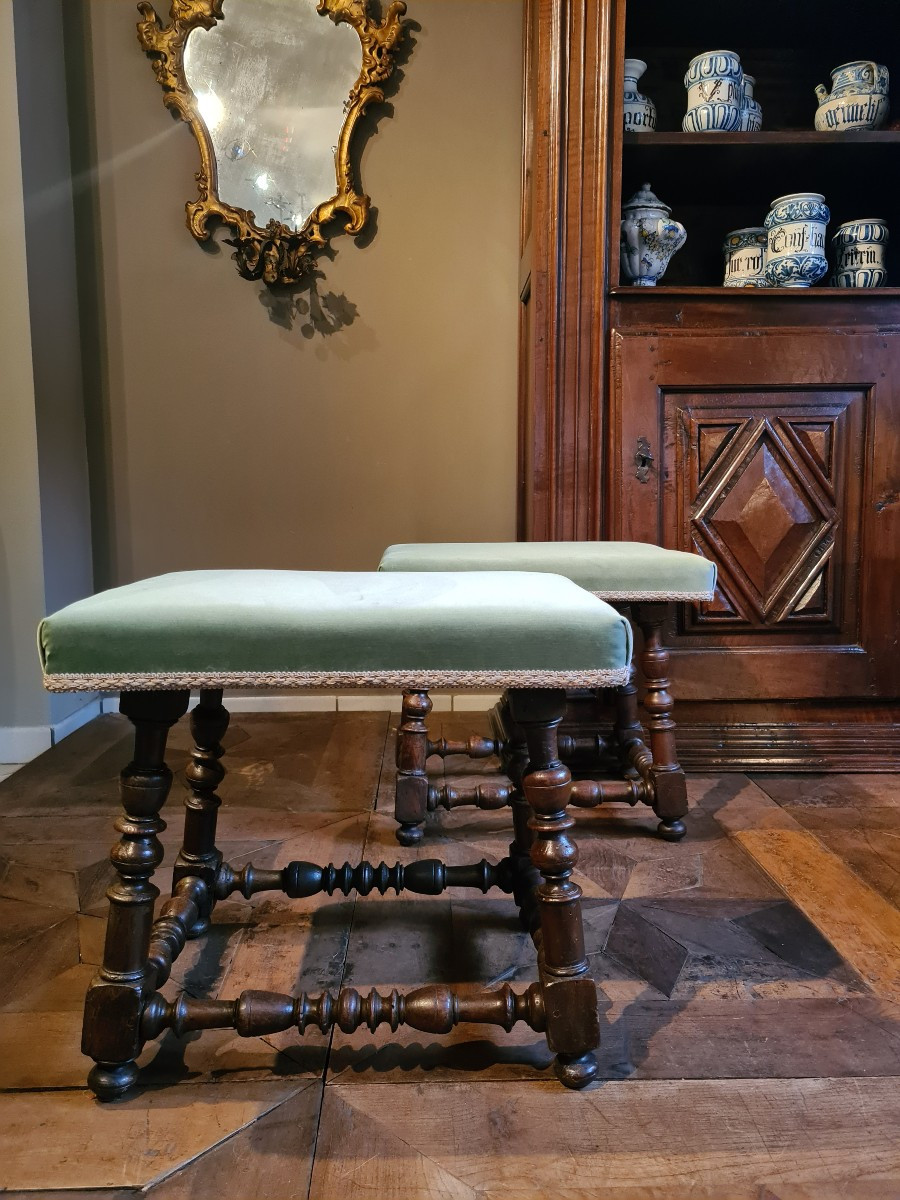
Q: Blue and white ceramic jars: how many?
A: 8